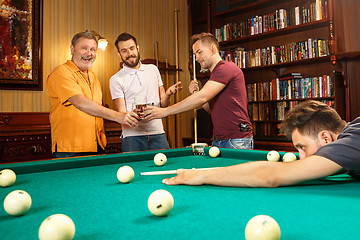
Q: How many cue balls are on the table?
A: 10